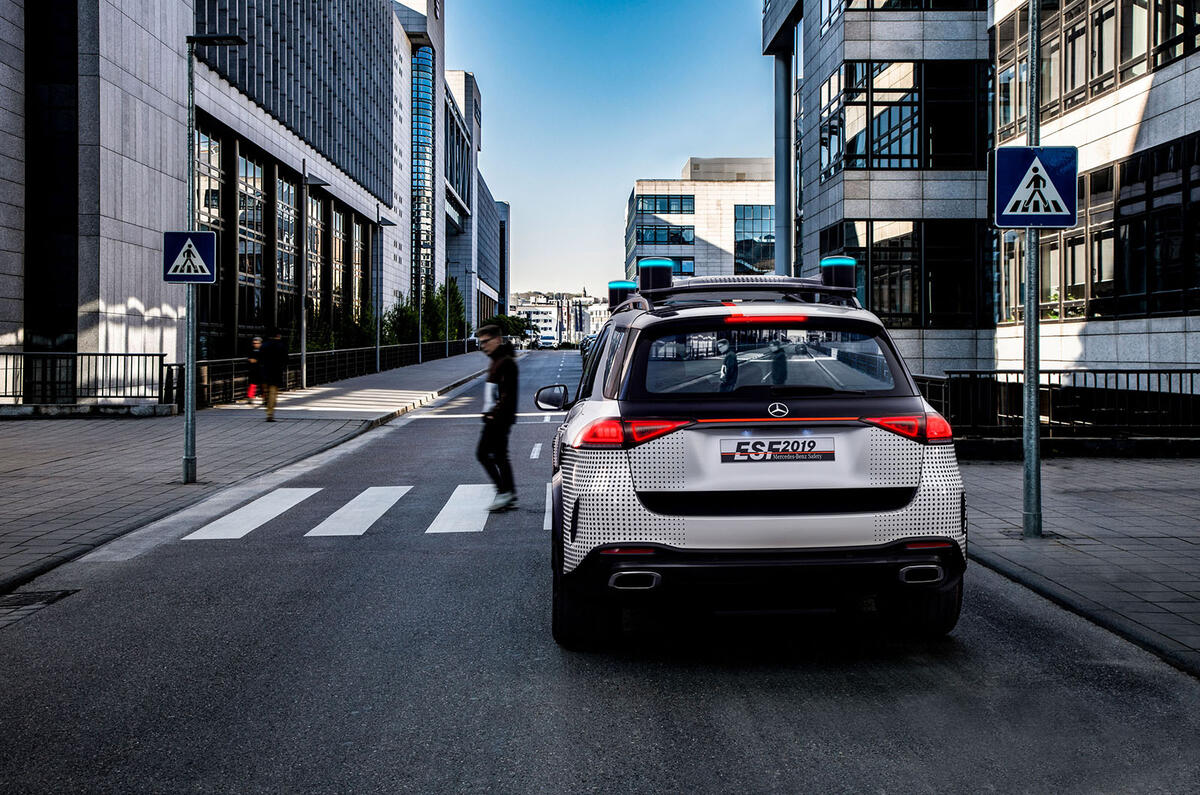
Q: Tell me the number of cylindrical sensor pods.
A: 3